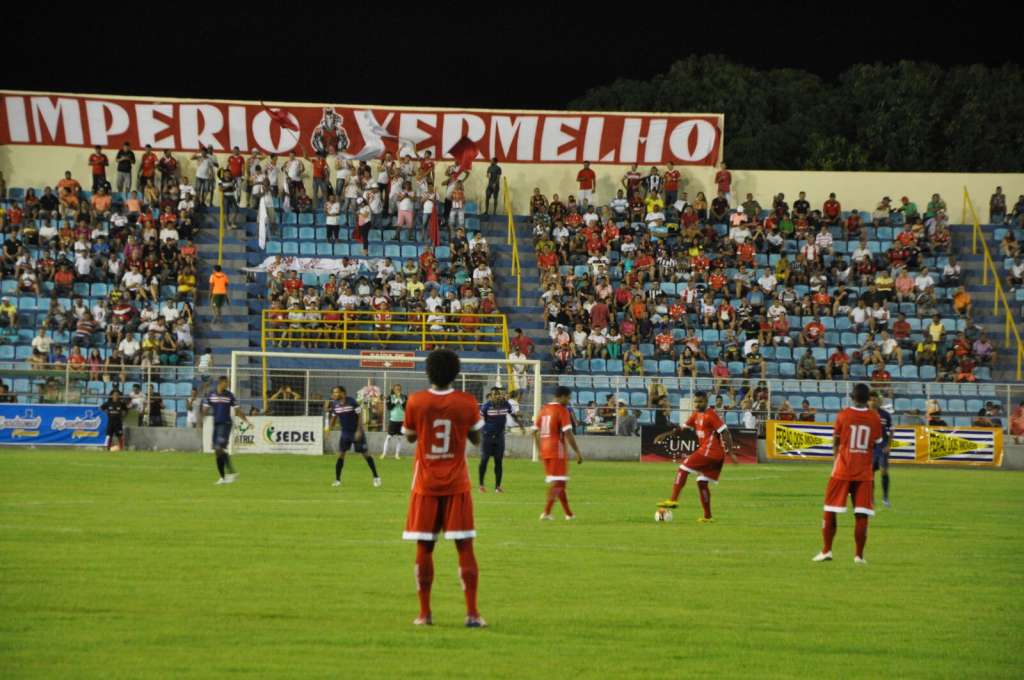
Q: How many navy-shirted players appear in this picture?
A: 4